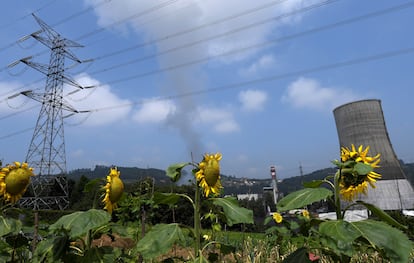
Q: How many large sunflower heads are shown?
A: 4